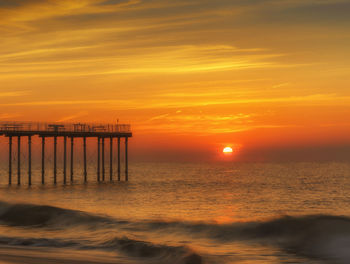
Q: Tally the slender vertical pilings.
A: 13